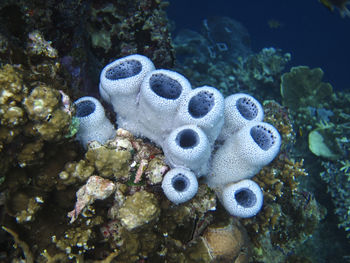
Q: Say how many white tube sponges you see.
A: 9